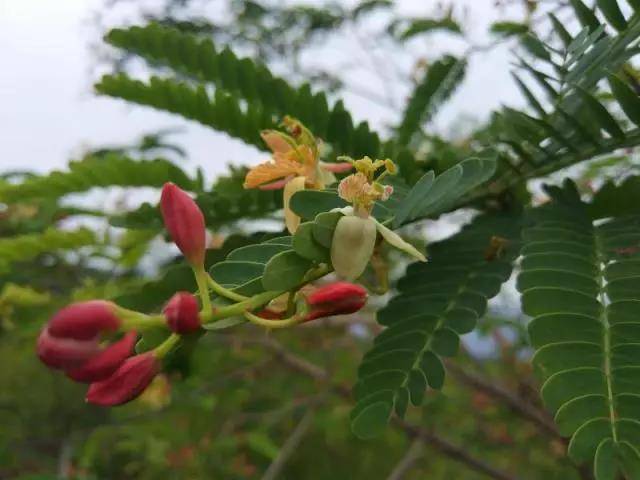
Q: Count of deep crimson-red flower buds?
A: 7